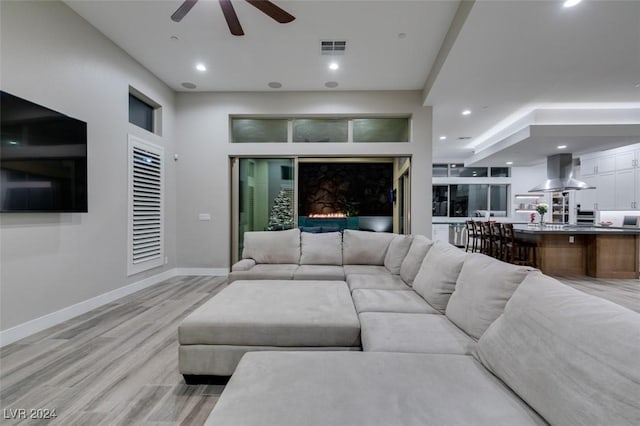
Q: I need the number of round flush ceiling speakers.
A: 3